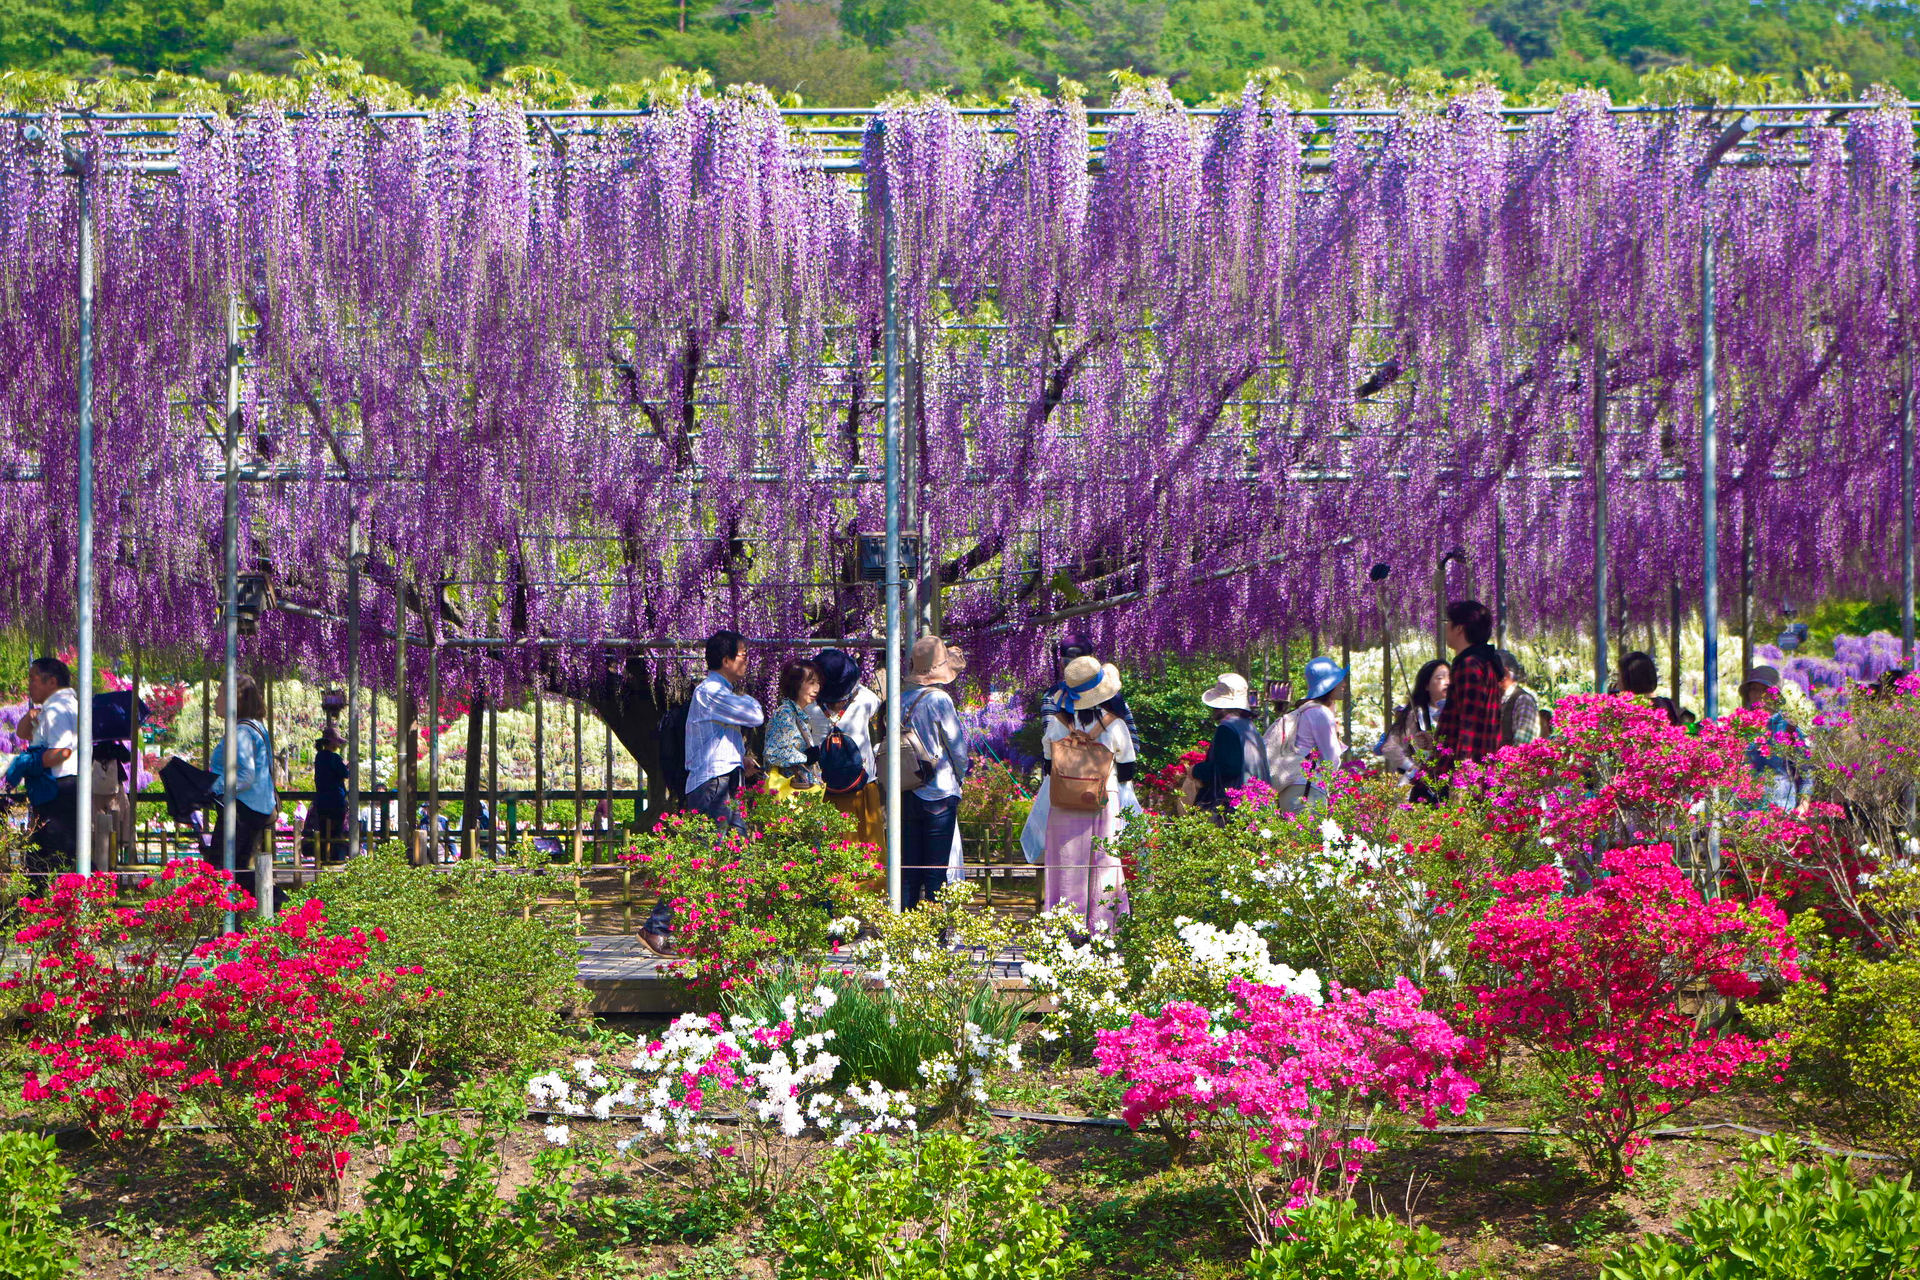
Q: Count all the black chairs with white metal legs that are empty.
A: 0